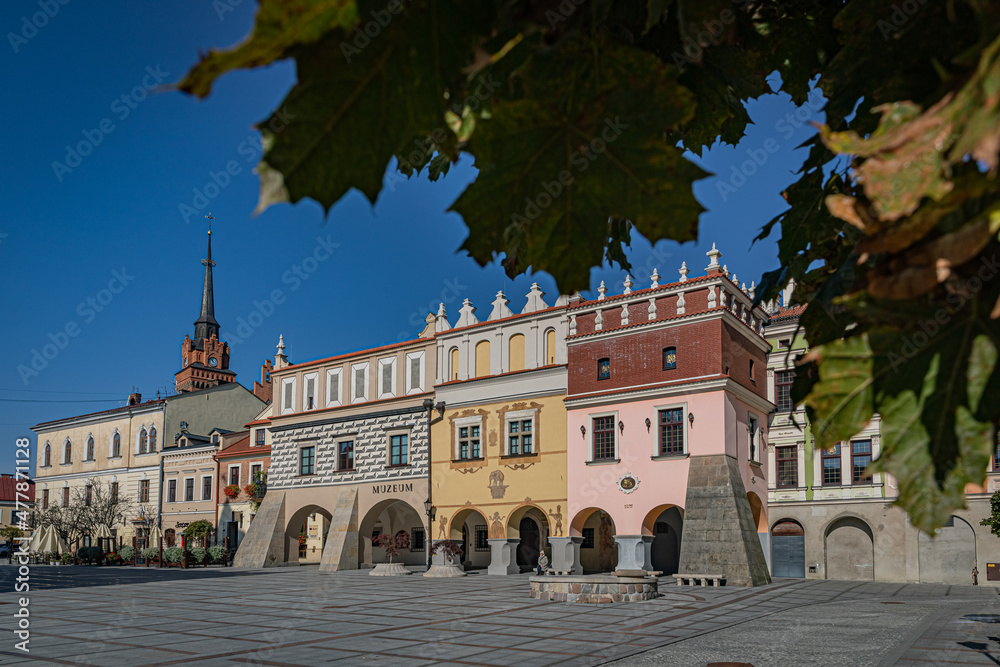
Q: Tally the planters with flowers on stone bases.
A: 2